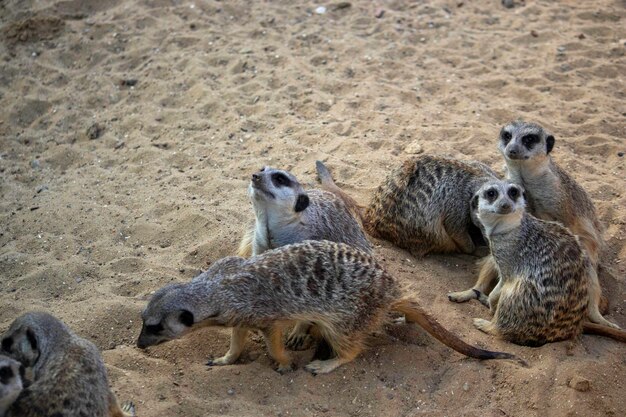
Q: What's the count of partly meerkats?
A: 2